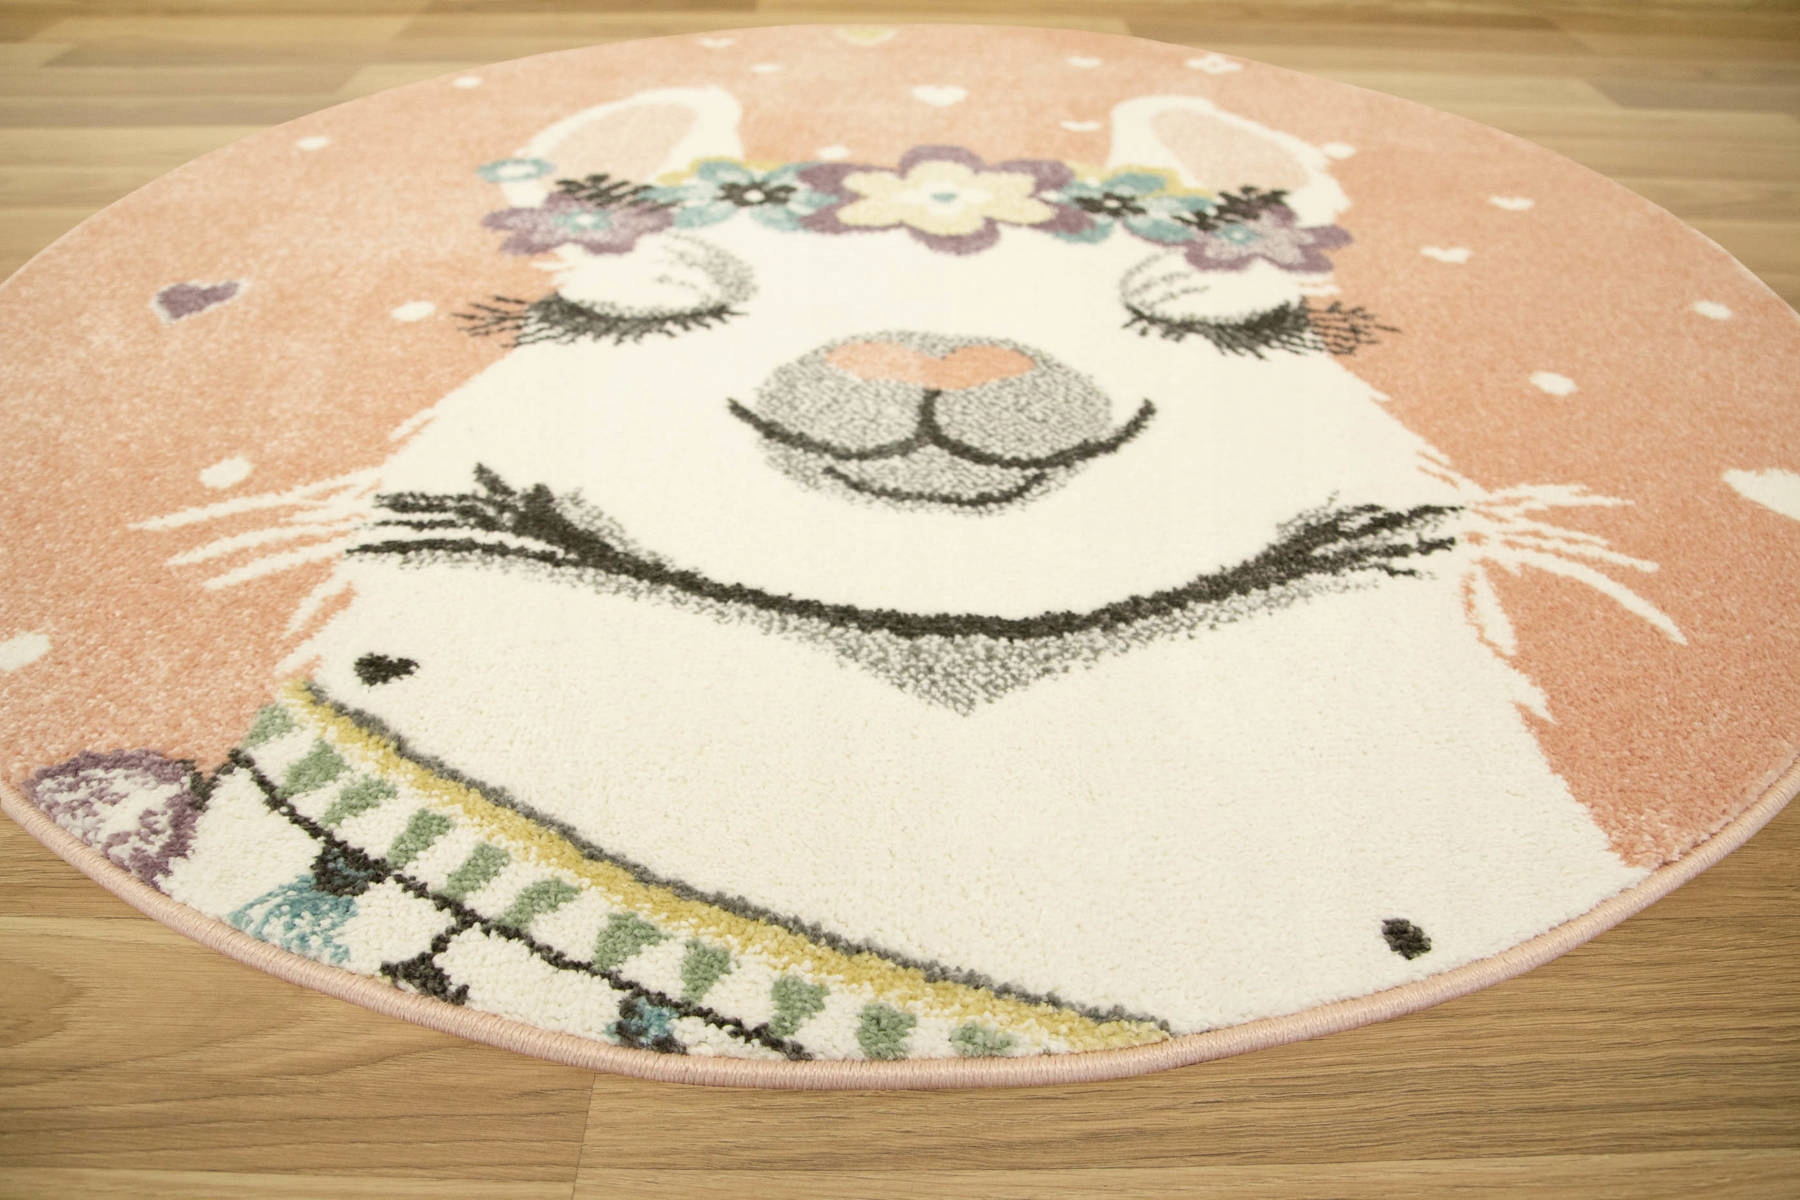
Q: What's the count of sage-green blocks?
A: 11